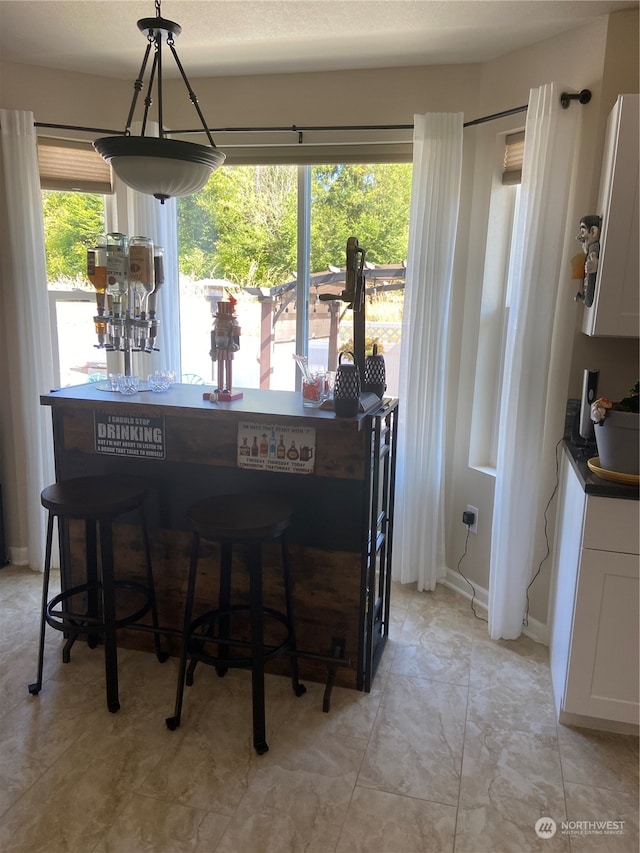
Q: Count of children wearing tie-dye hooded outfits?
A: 0